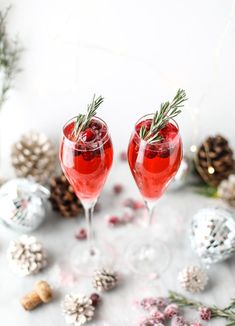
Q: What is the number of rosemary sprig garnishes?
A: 2